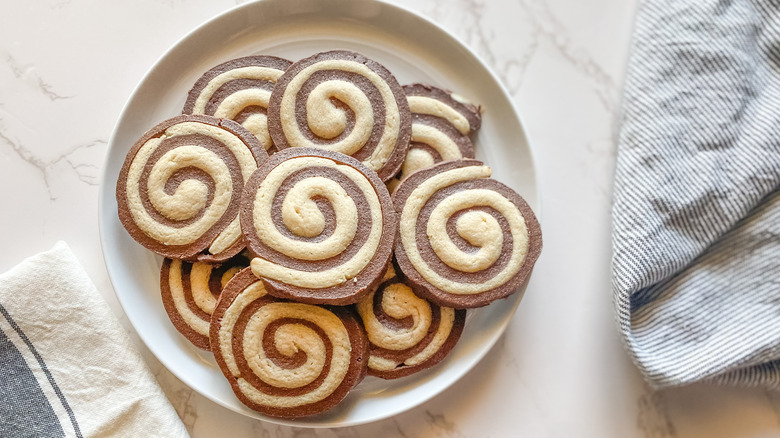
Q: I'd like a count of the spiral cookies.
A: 9